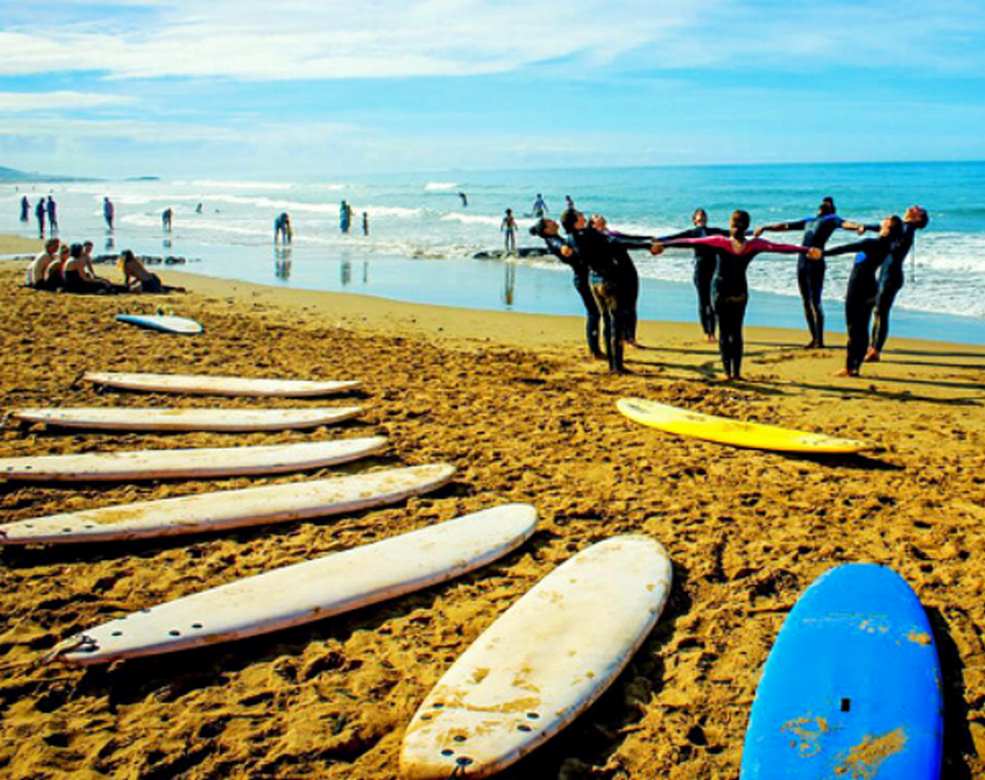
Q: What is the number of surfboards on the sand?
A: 9